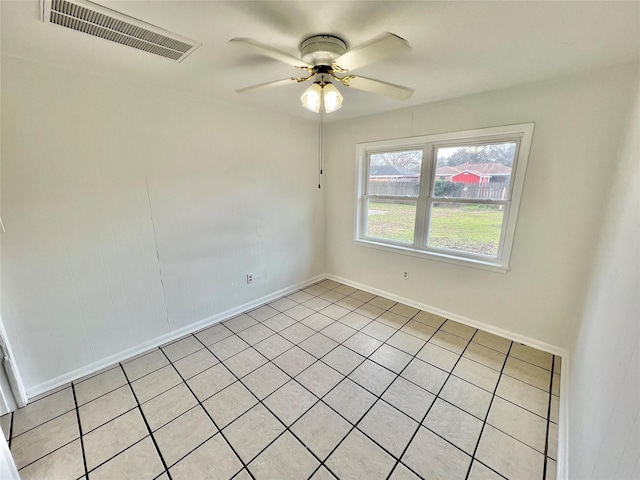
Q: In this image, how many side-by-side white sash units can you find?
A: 2